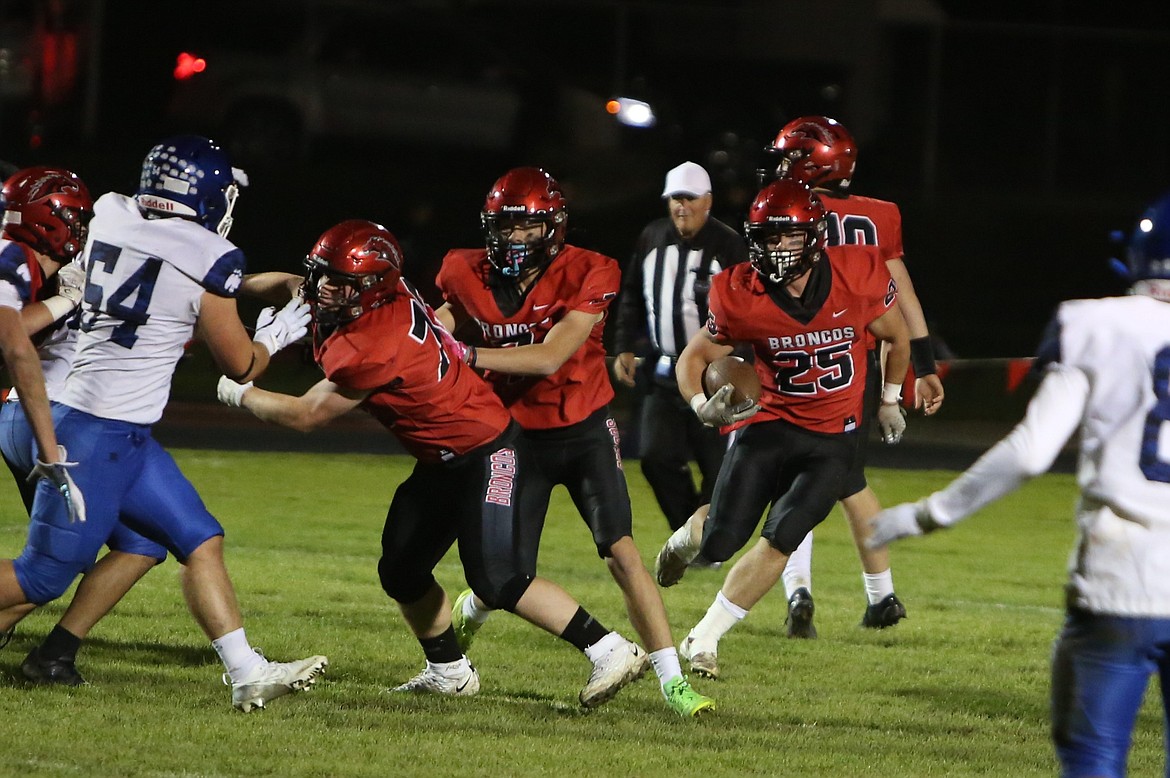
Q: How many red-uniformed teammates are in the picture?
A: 5